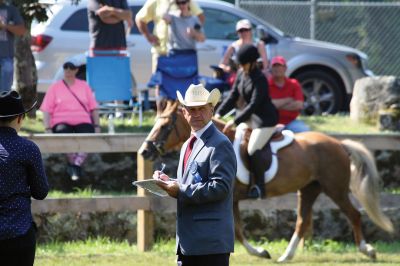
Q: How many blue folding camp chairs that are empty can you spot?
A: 2